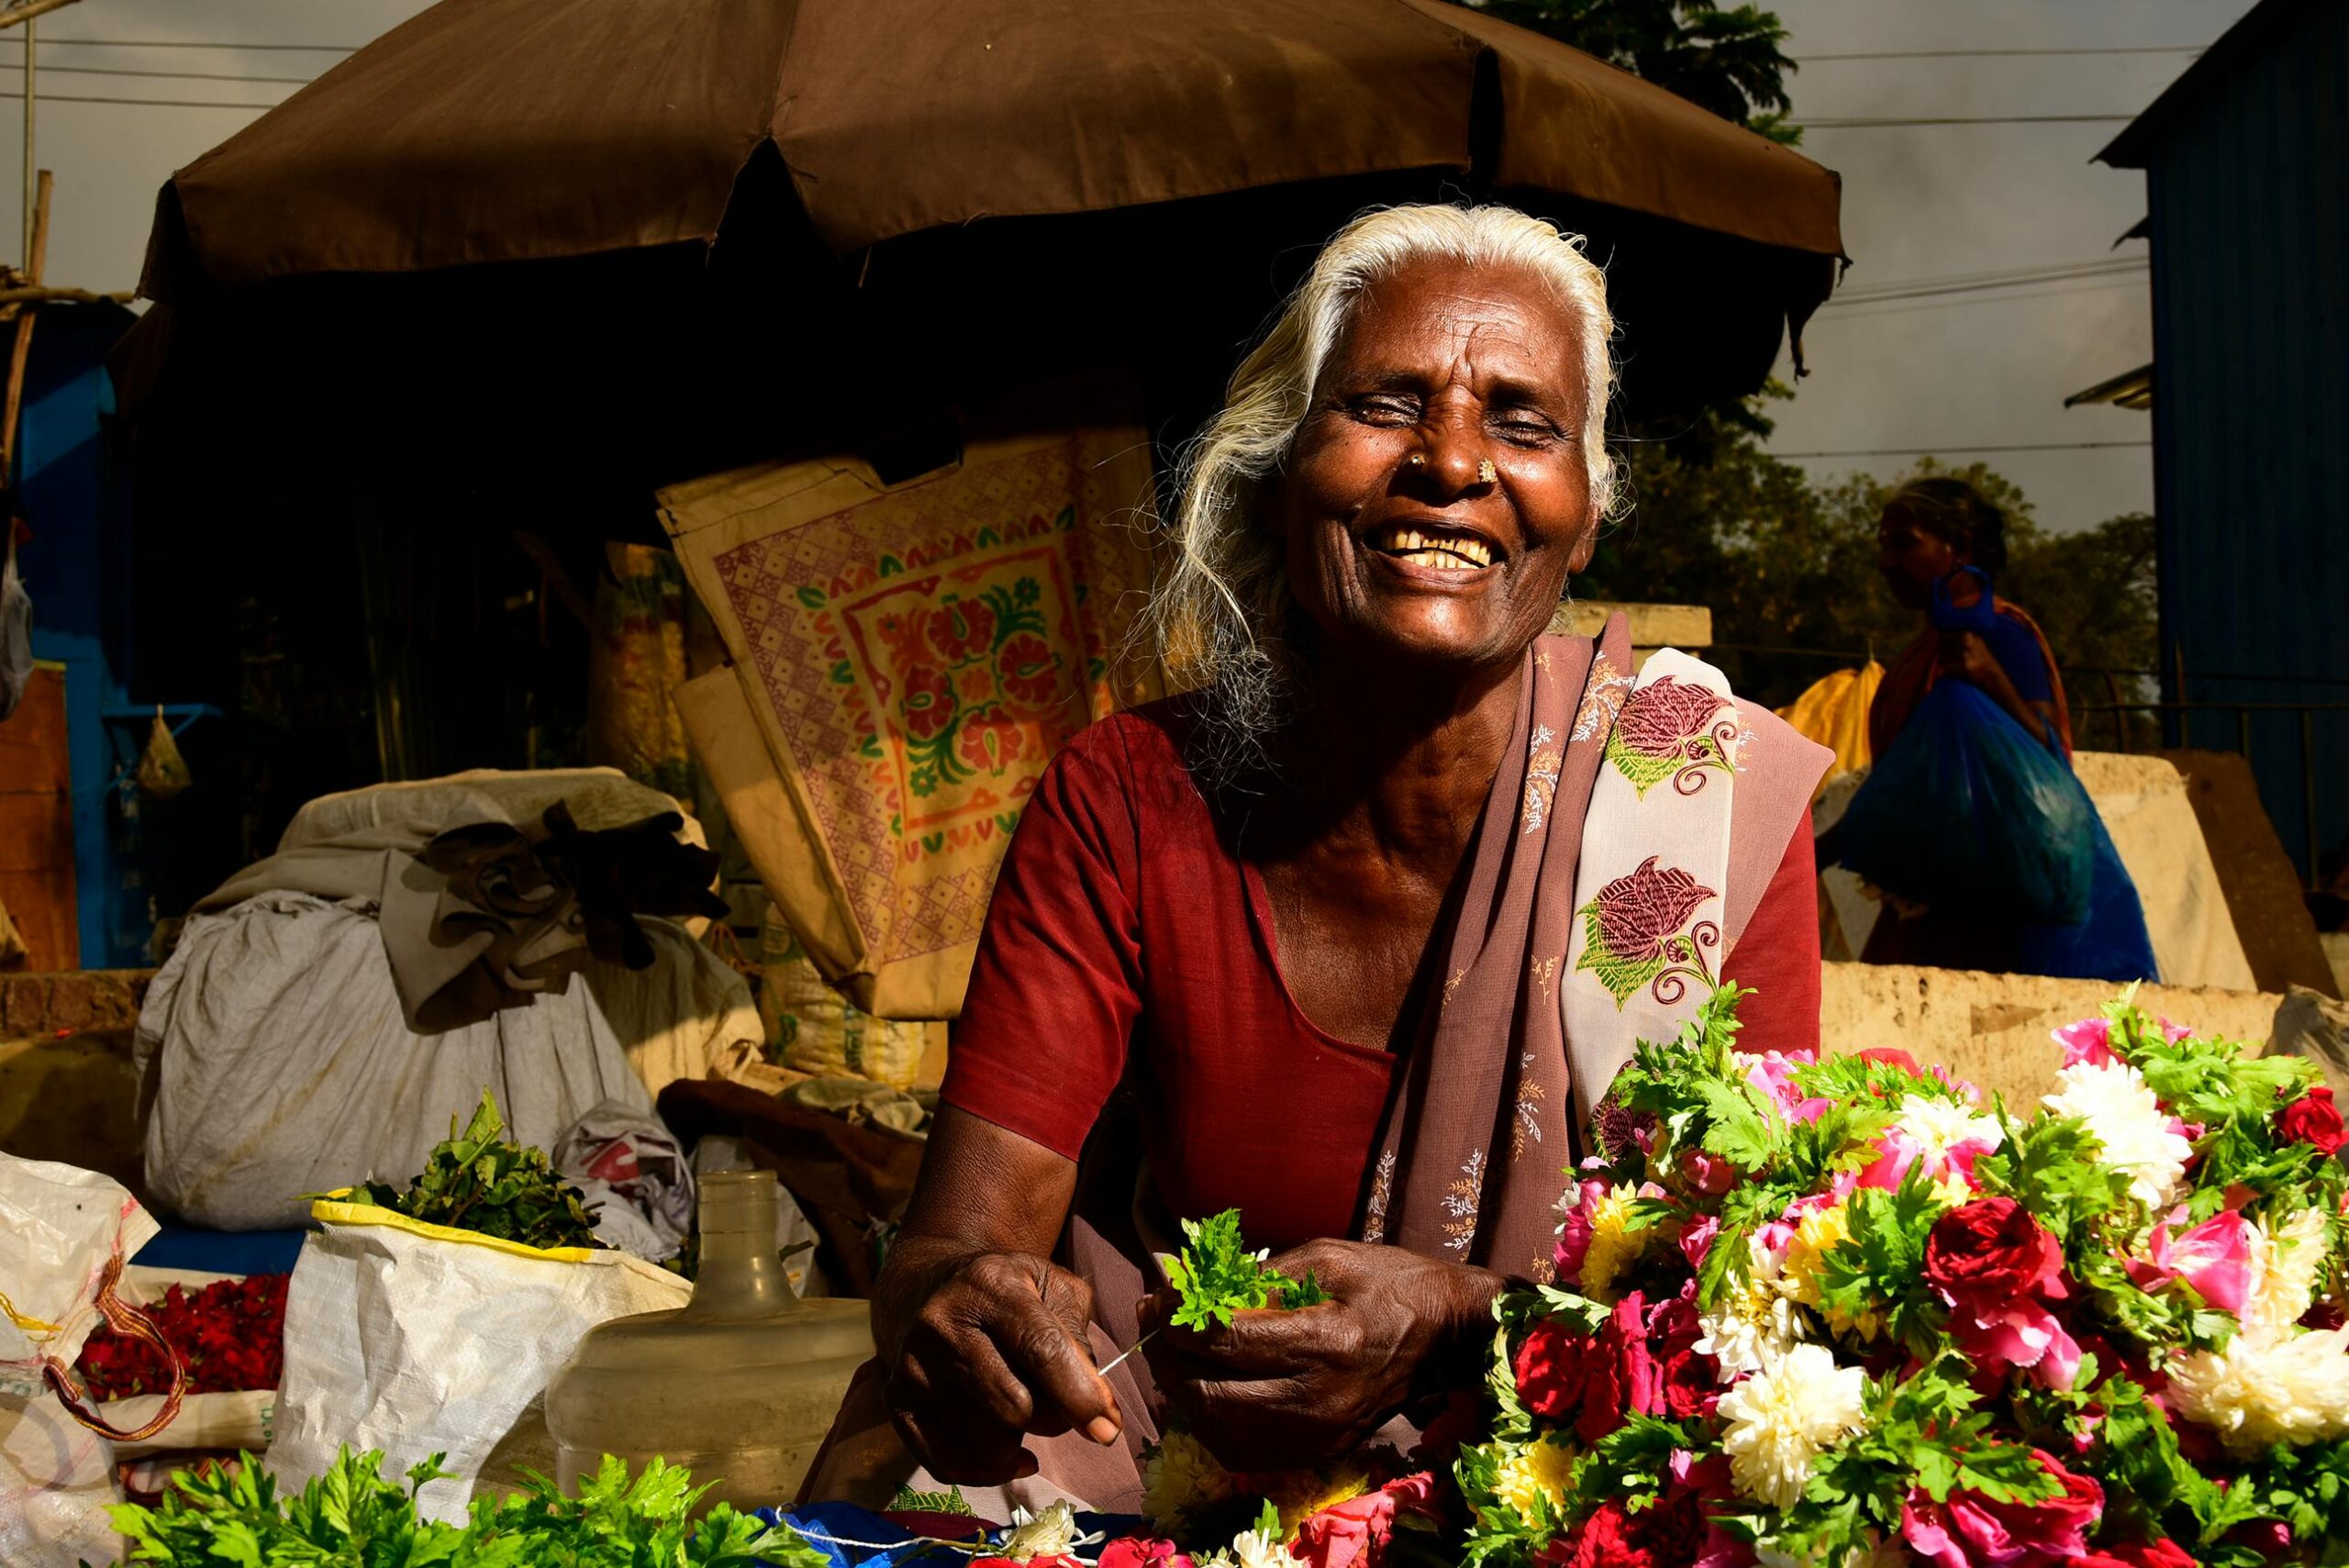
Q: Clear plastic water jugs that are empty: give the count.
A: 1